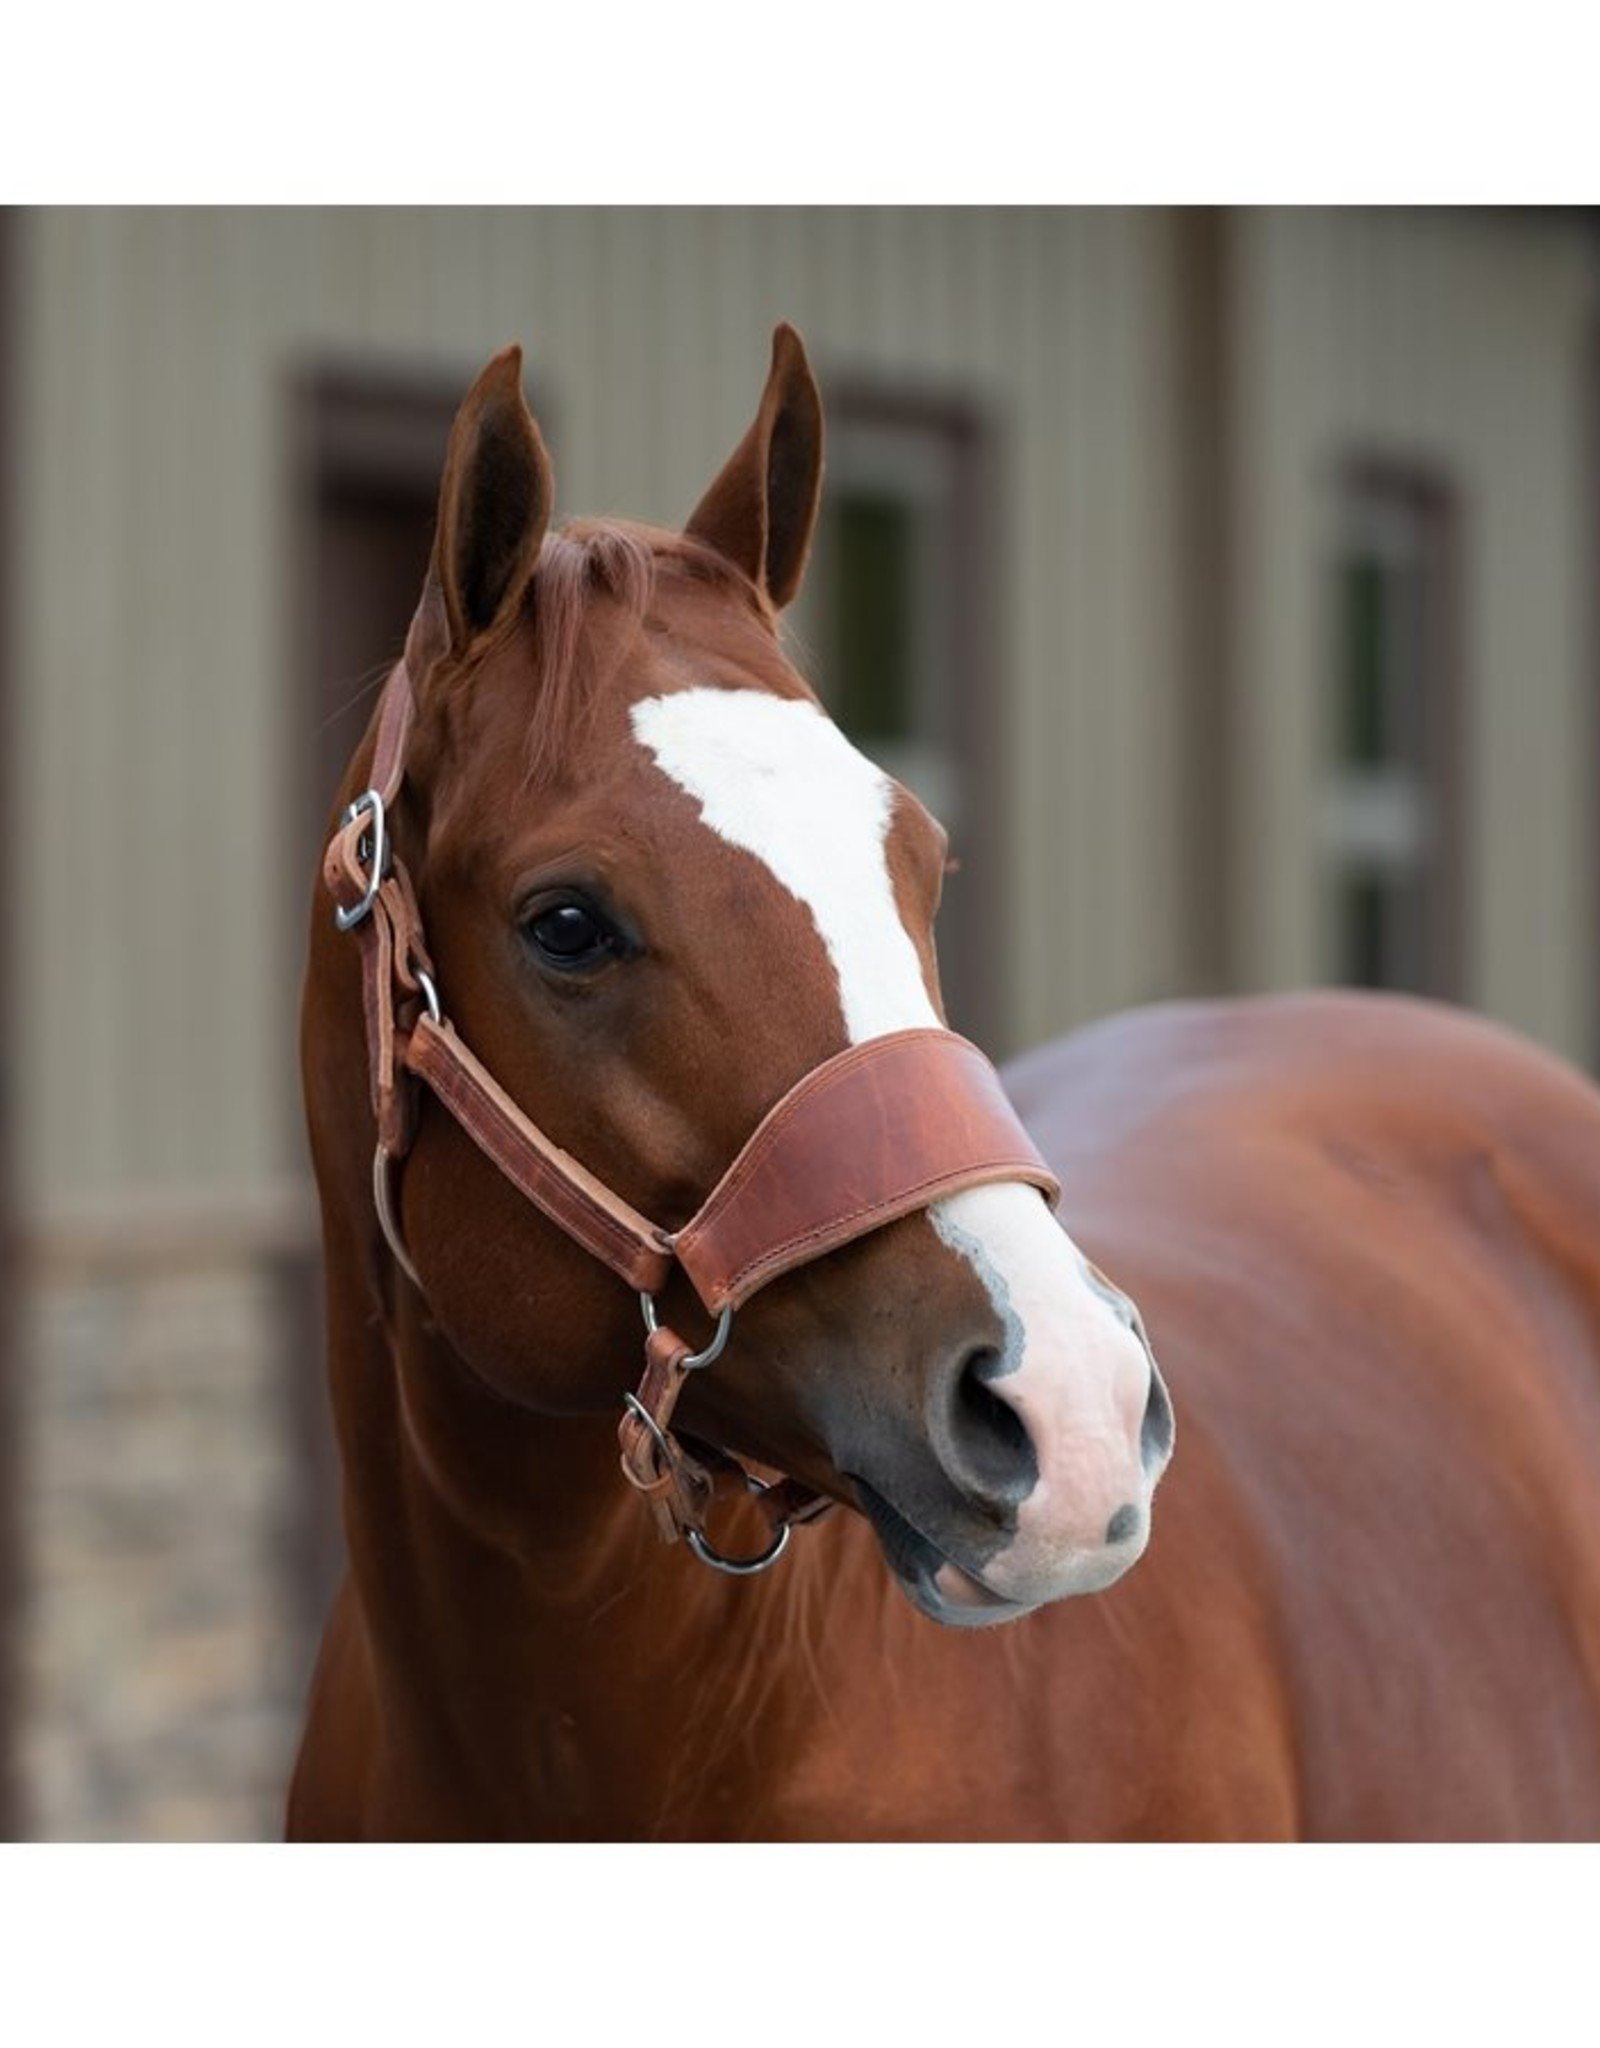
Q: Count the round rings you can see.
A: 3